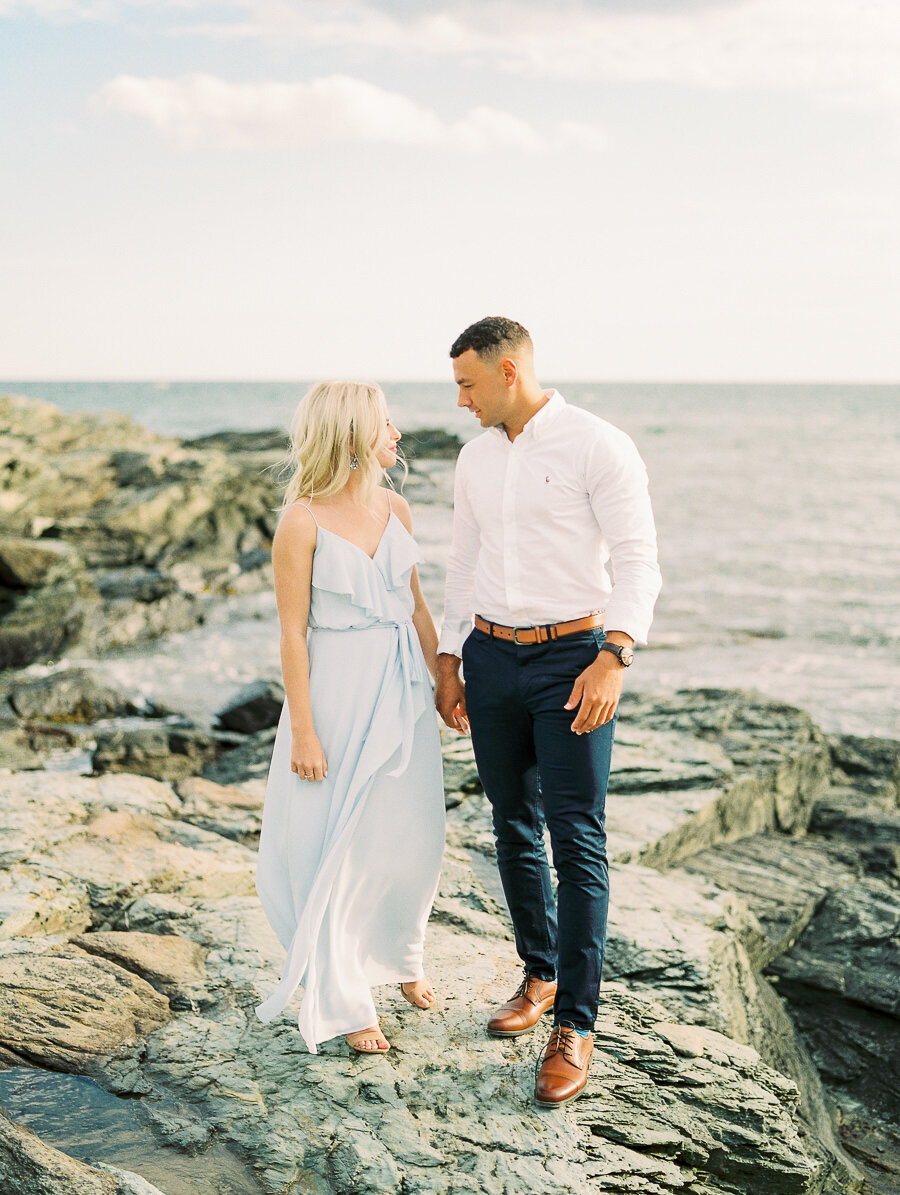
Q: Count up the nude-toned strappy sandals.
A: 2